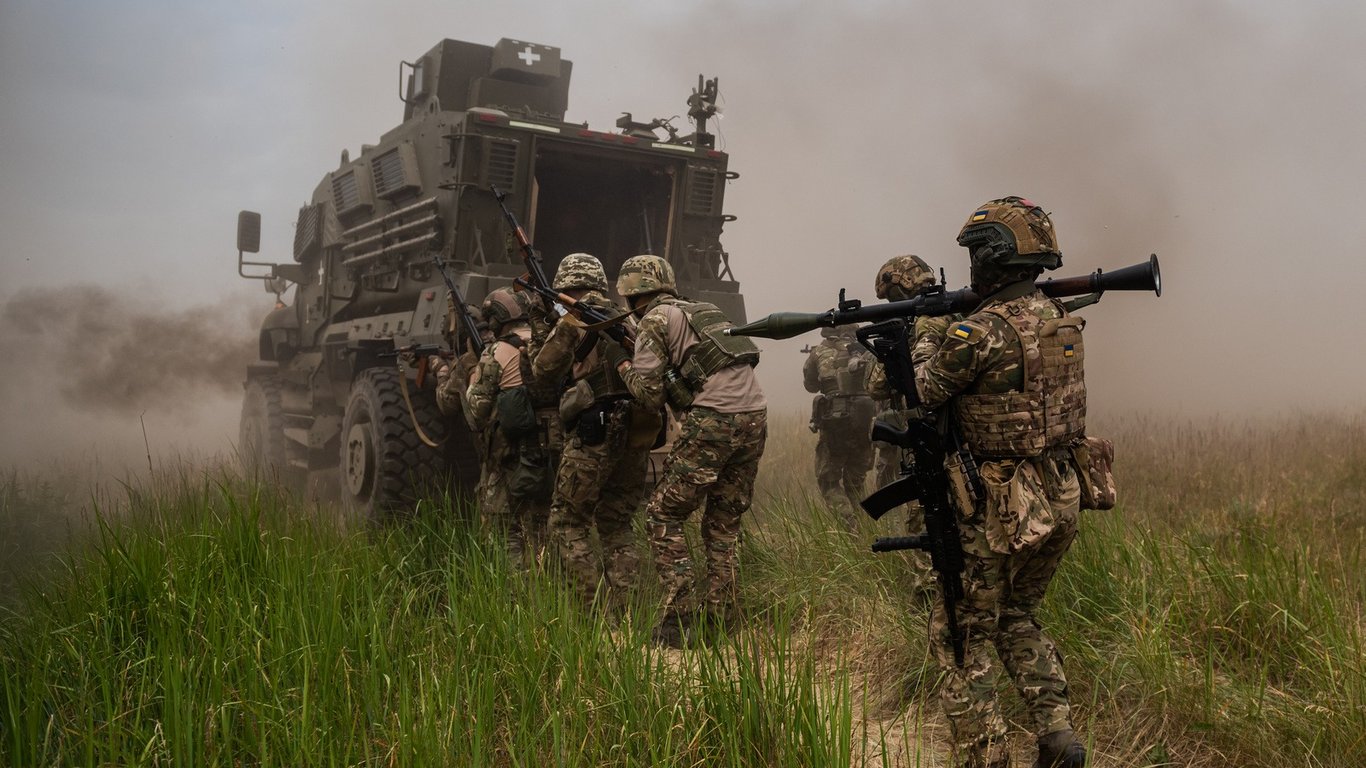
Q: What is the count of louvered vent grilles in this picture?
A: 5